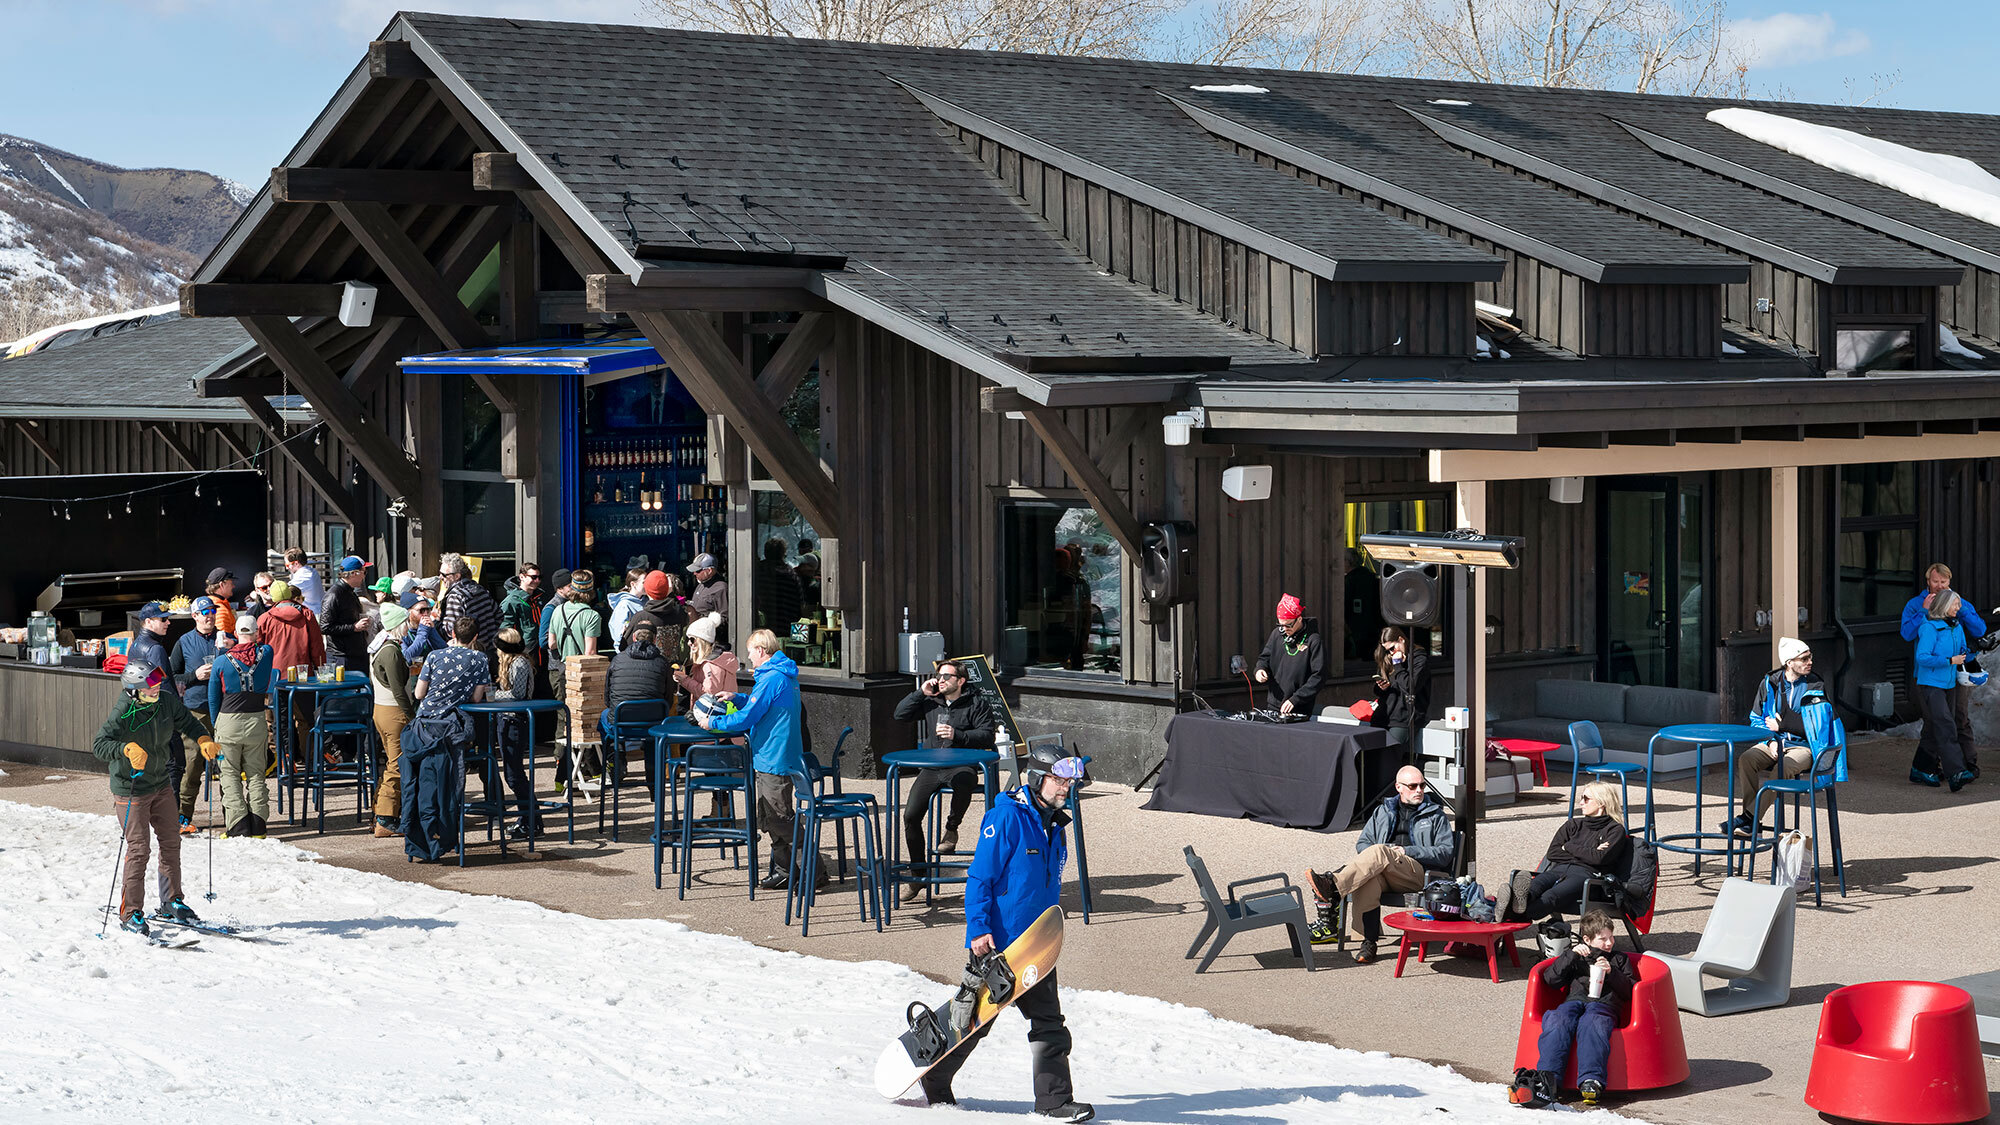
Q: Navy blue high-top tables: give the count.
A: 5